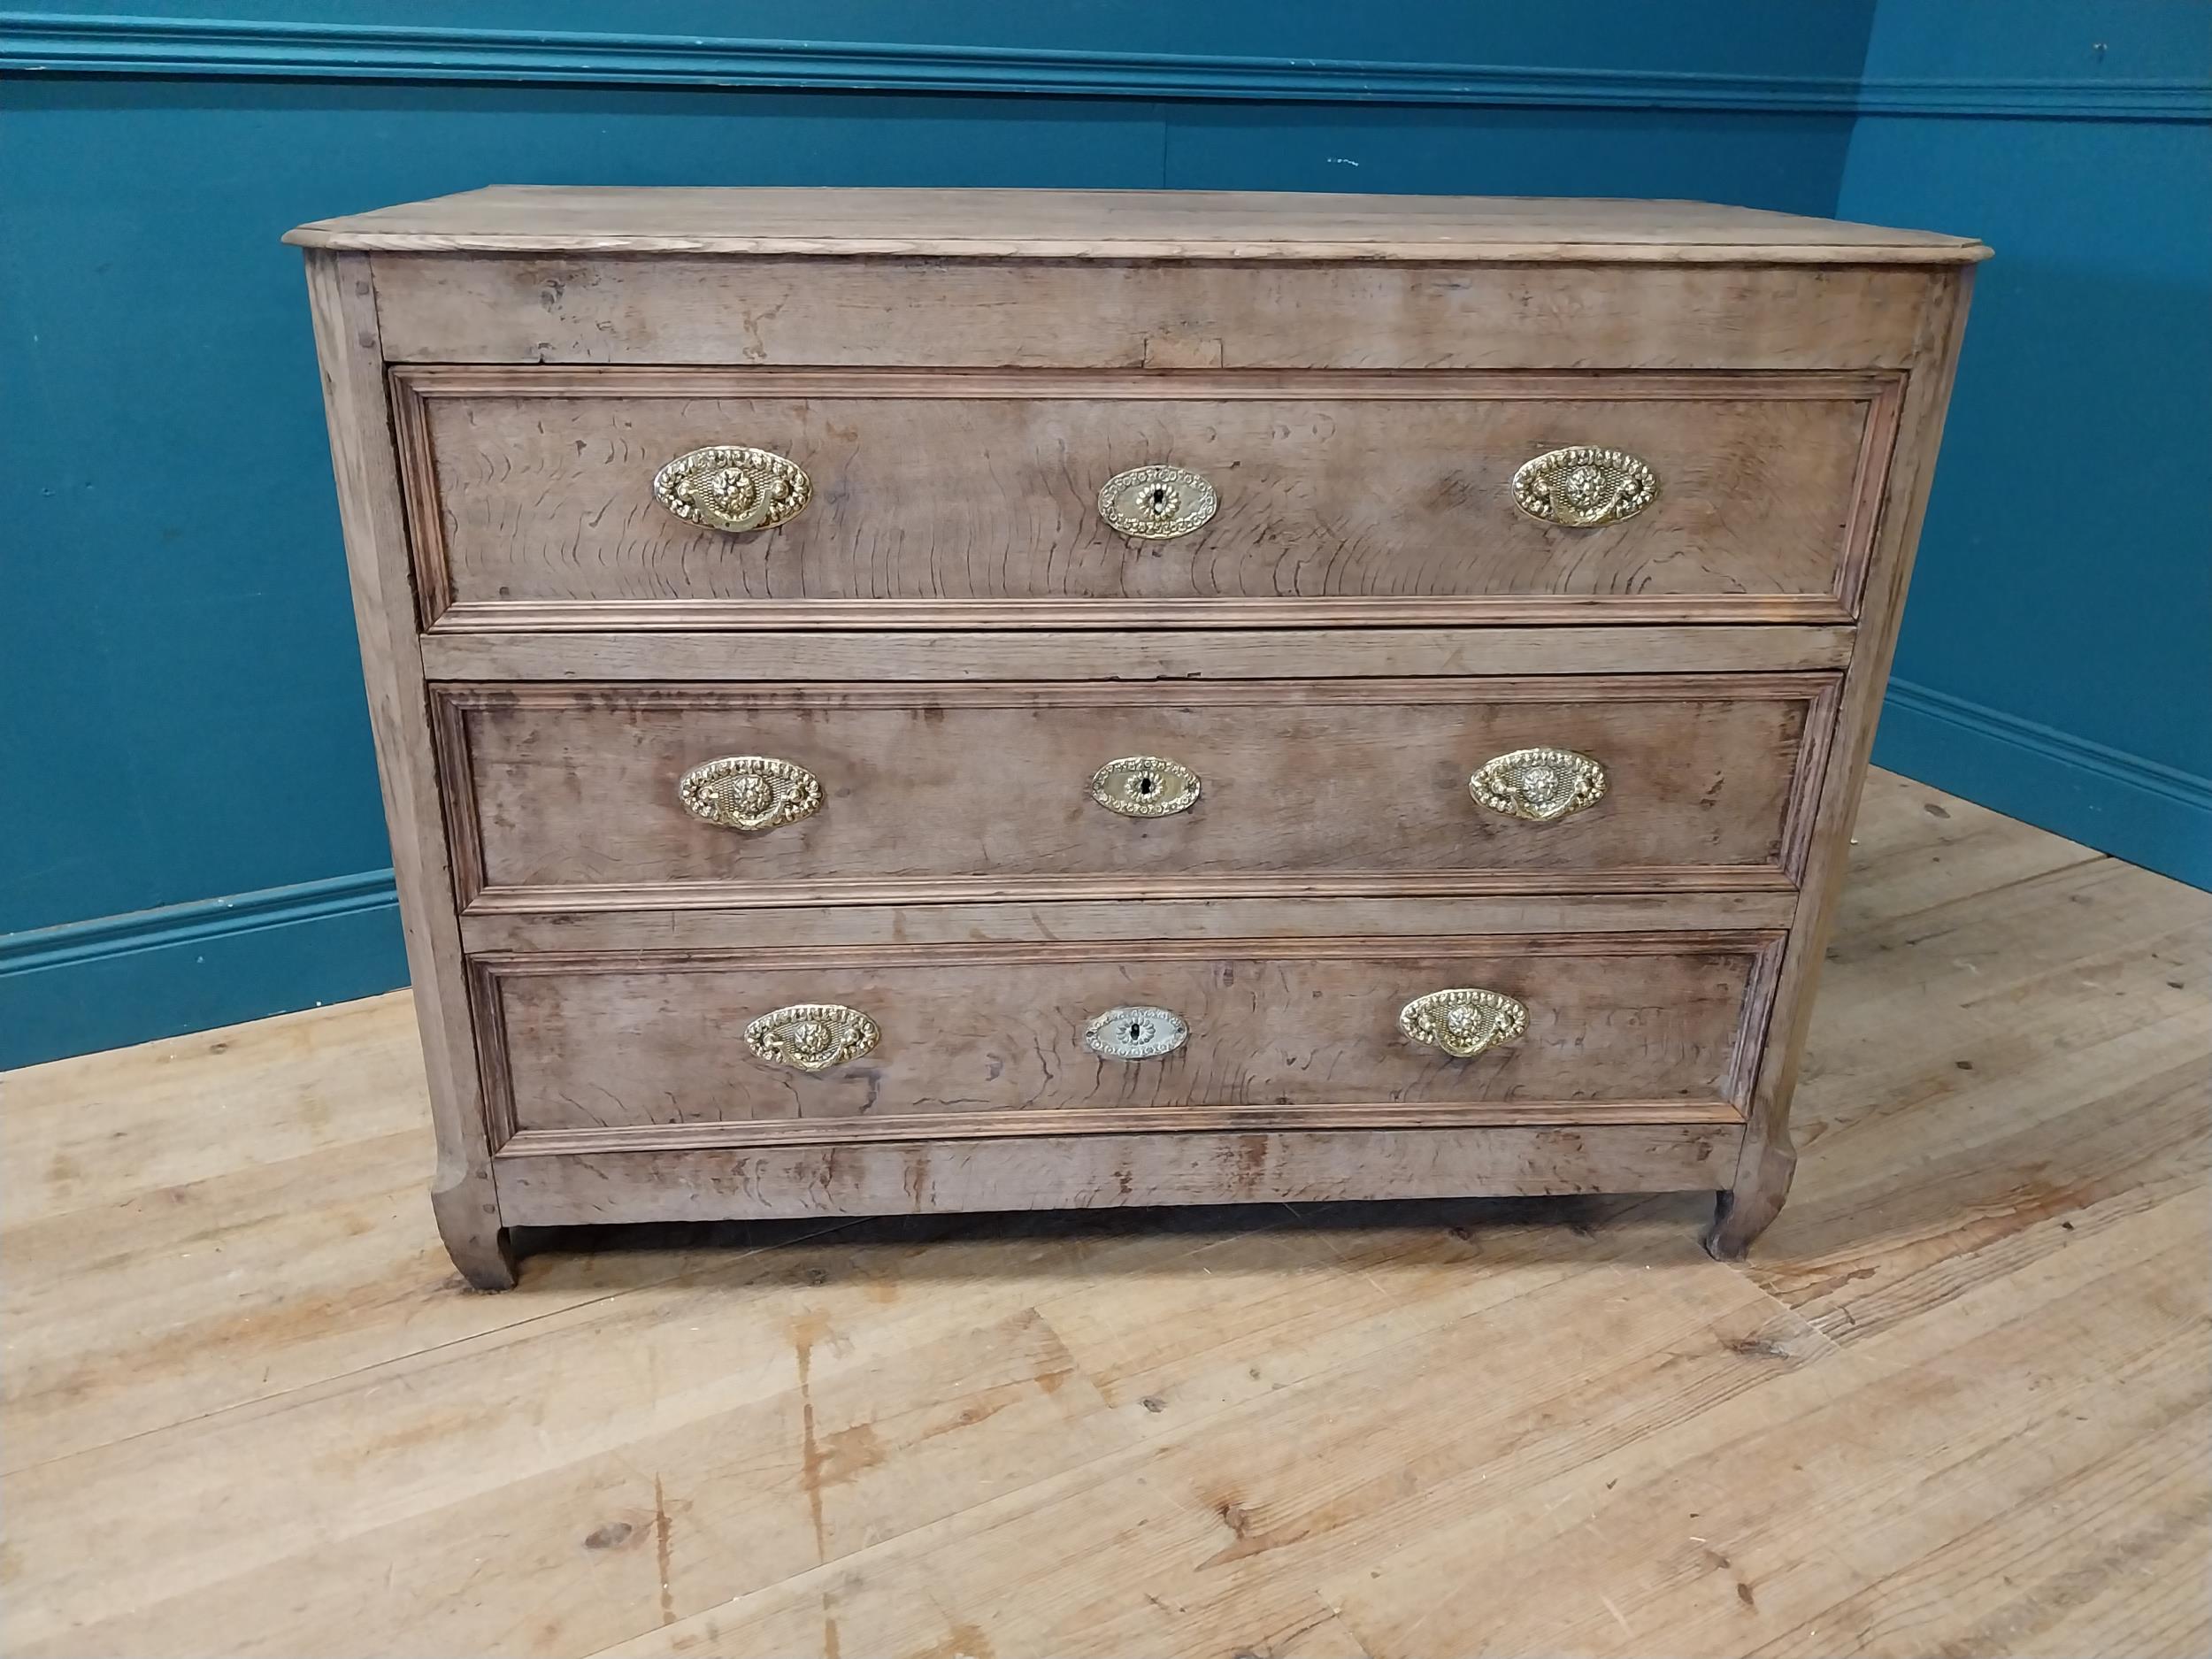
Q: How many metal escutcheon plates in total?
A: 3